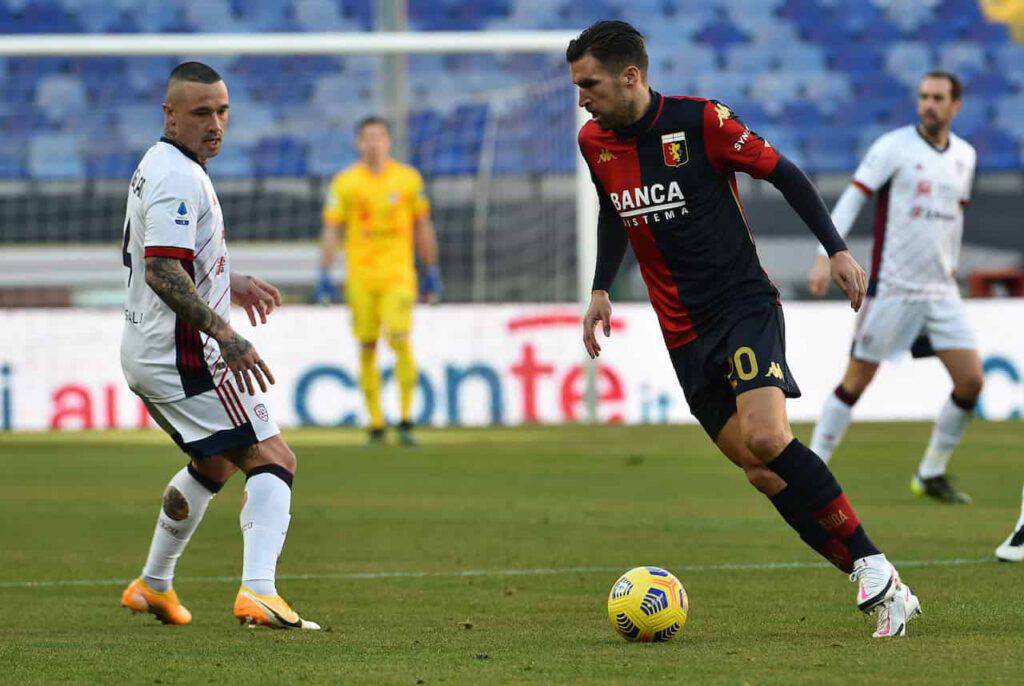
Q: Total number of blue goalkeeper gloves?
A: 2